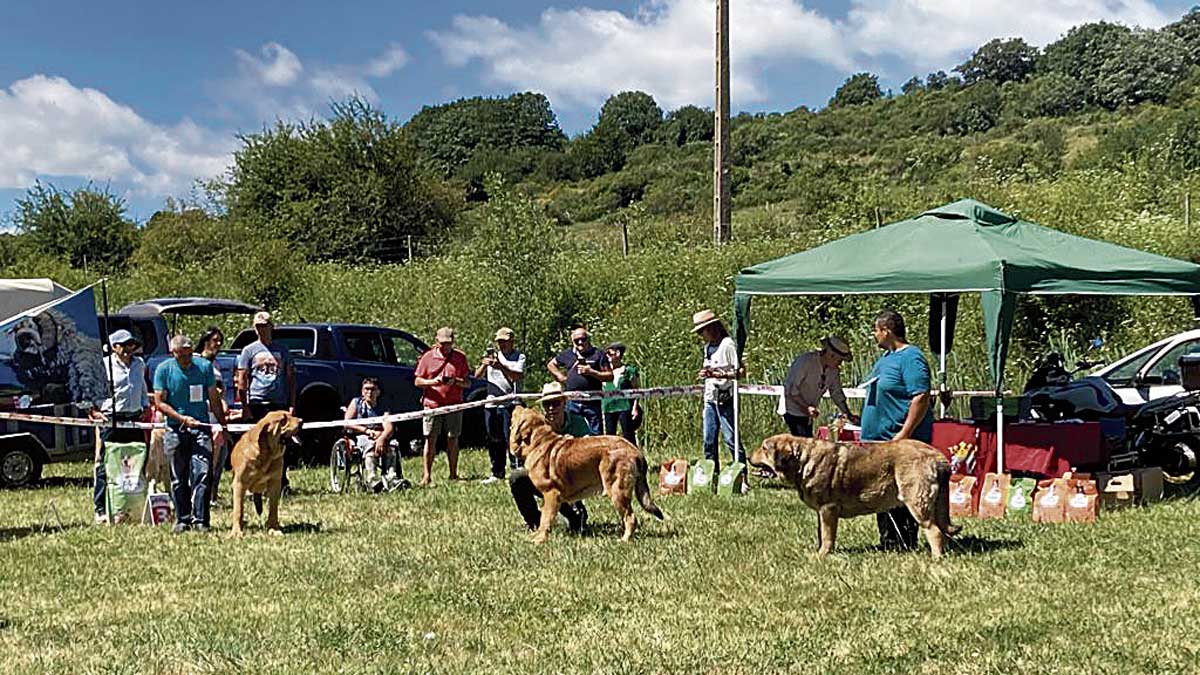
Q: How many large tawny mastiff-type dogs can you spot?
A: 3